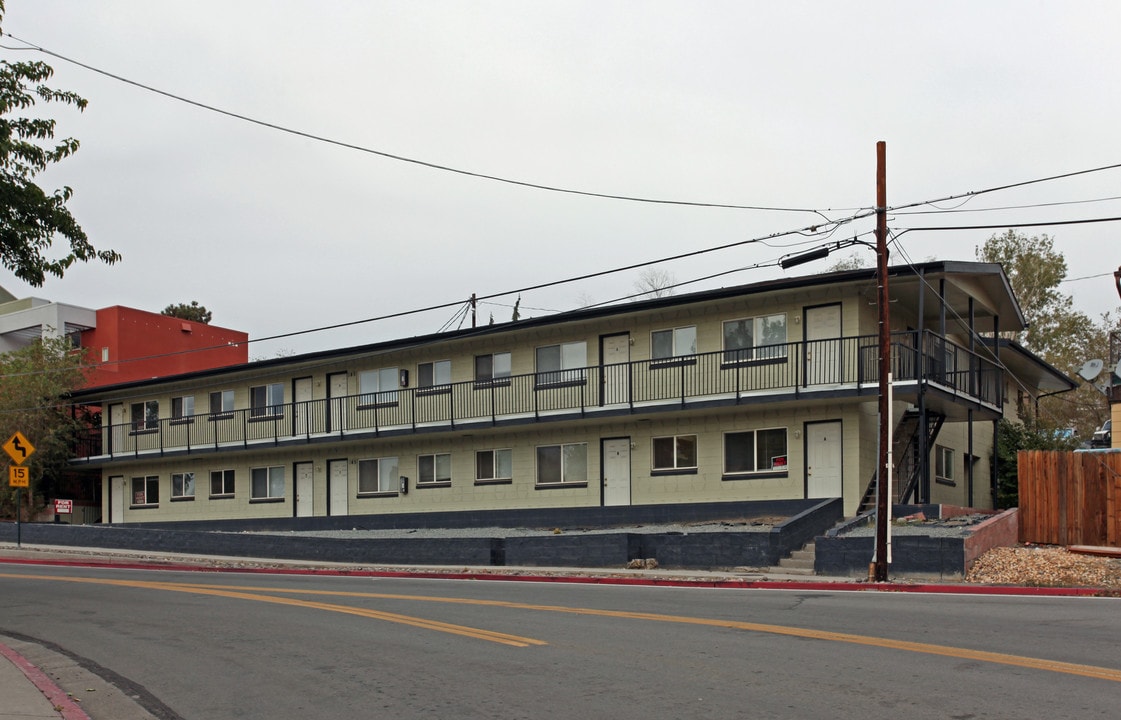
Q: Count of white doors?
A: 10